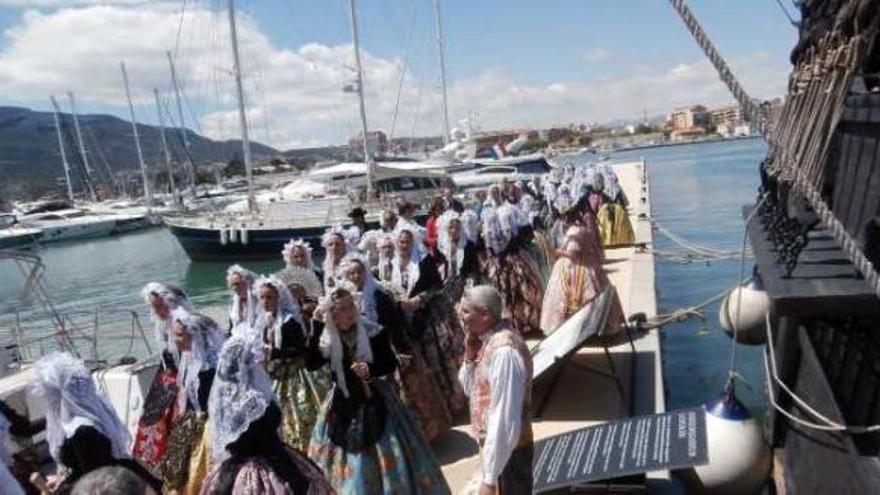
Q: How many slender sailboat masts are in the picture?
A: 8